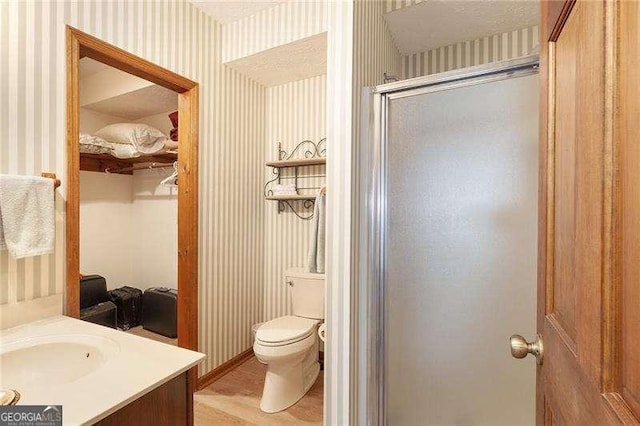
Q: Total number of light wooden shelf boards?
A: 2